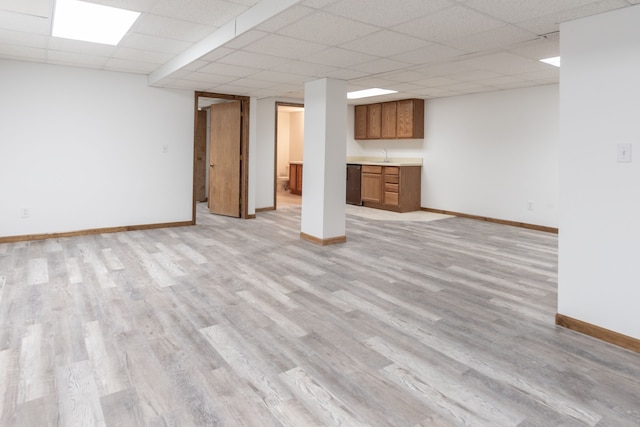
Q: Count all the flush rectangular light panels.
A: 3